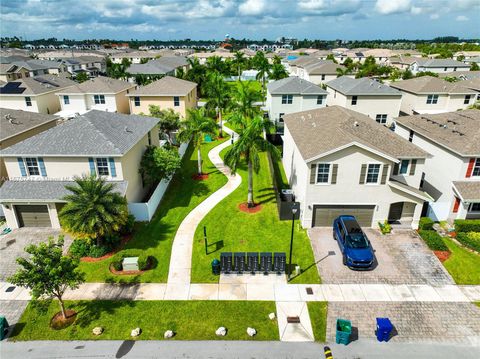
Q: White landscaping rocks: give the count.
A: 6